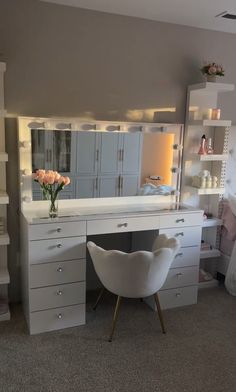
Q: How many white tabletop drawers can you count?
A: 11